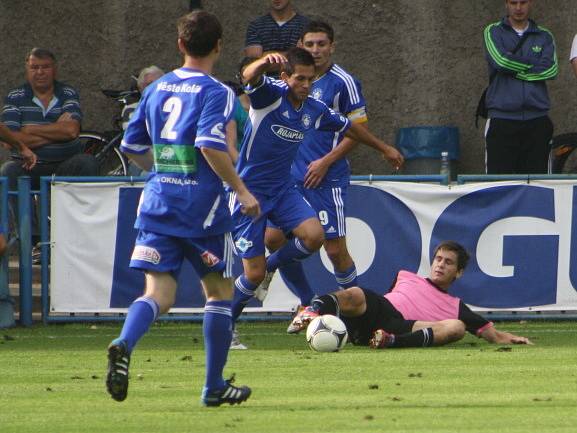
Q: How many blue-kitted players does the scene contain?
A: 3